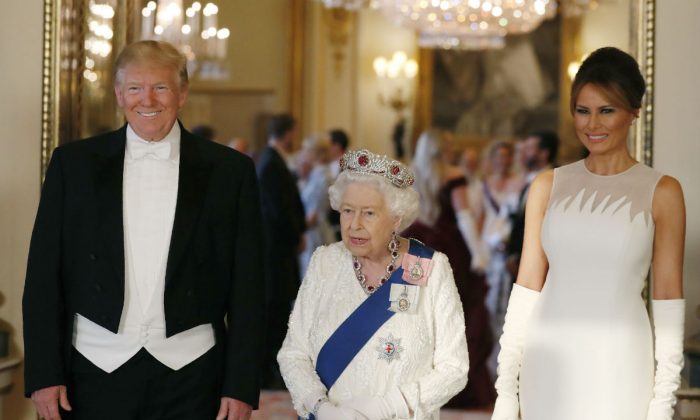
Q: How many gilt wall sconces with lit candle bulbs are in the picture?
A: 2